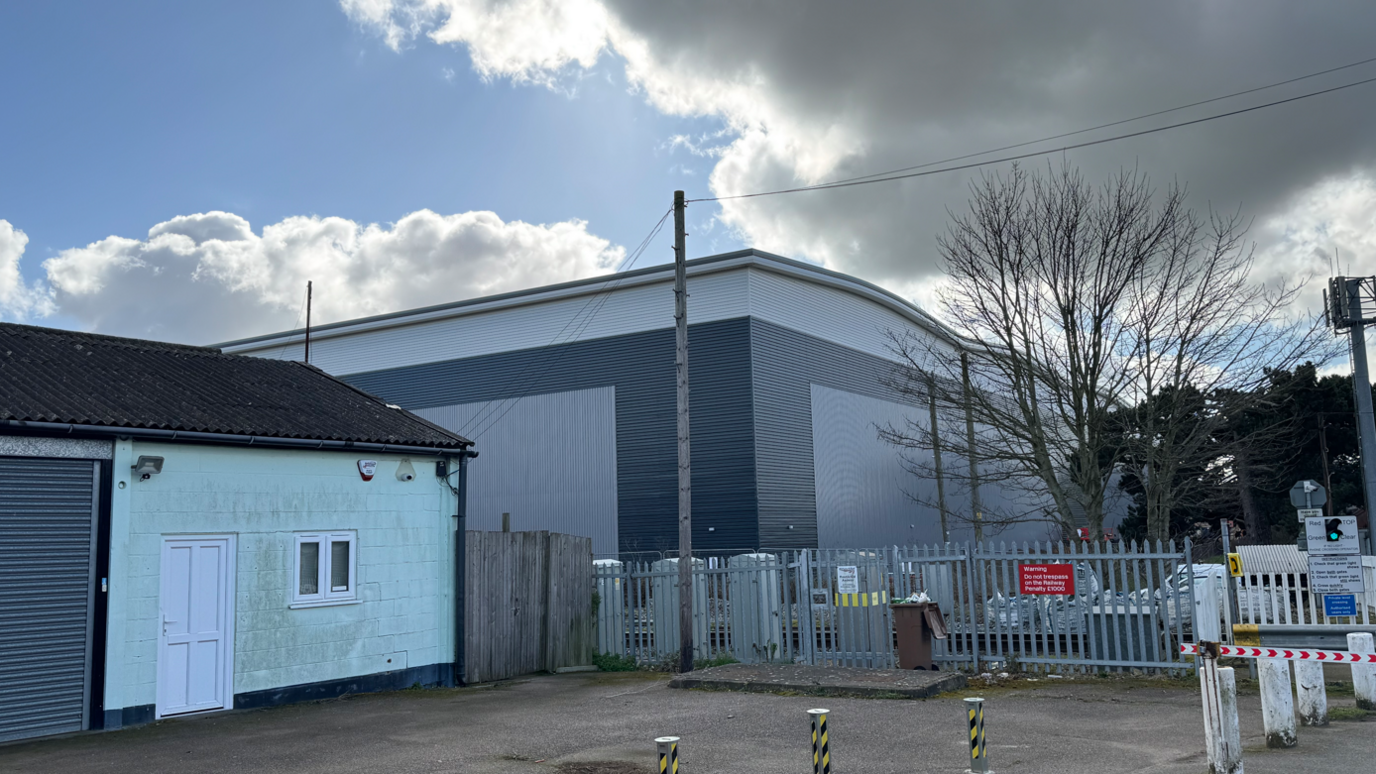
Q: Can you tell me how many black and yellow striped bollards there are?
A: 3